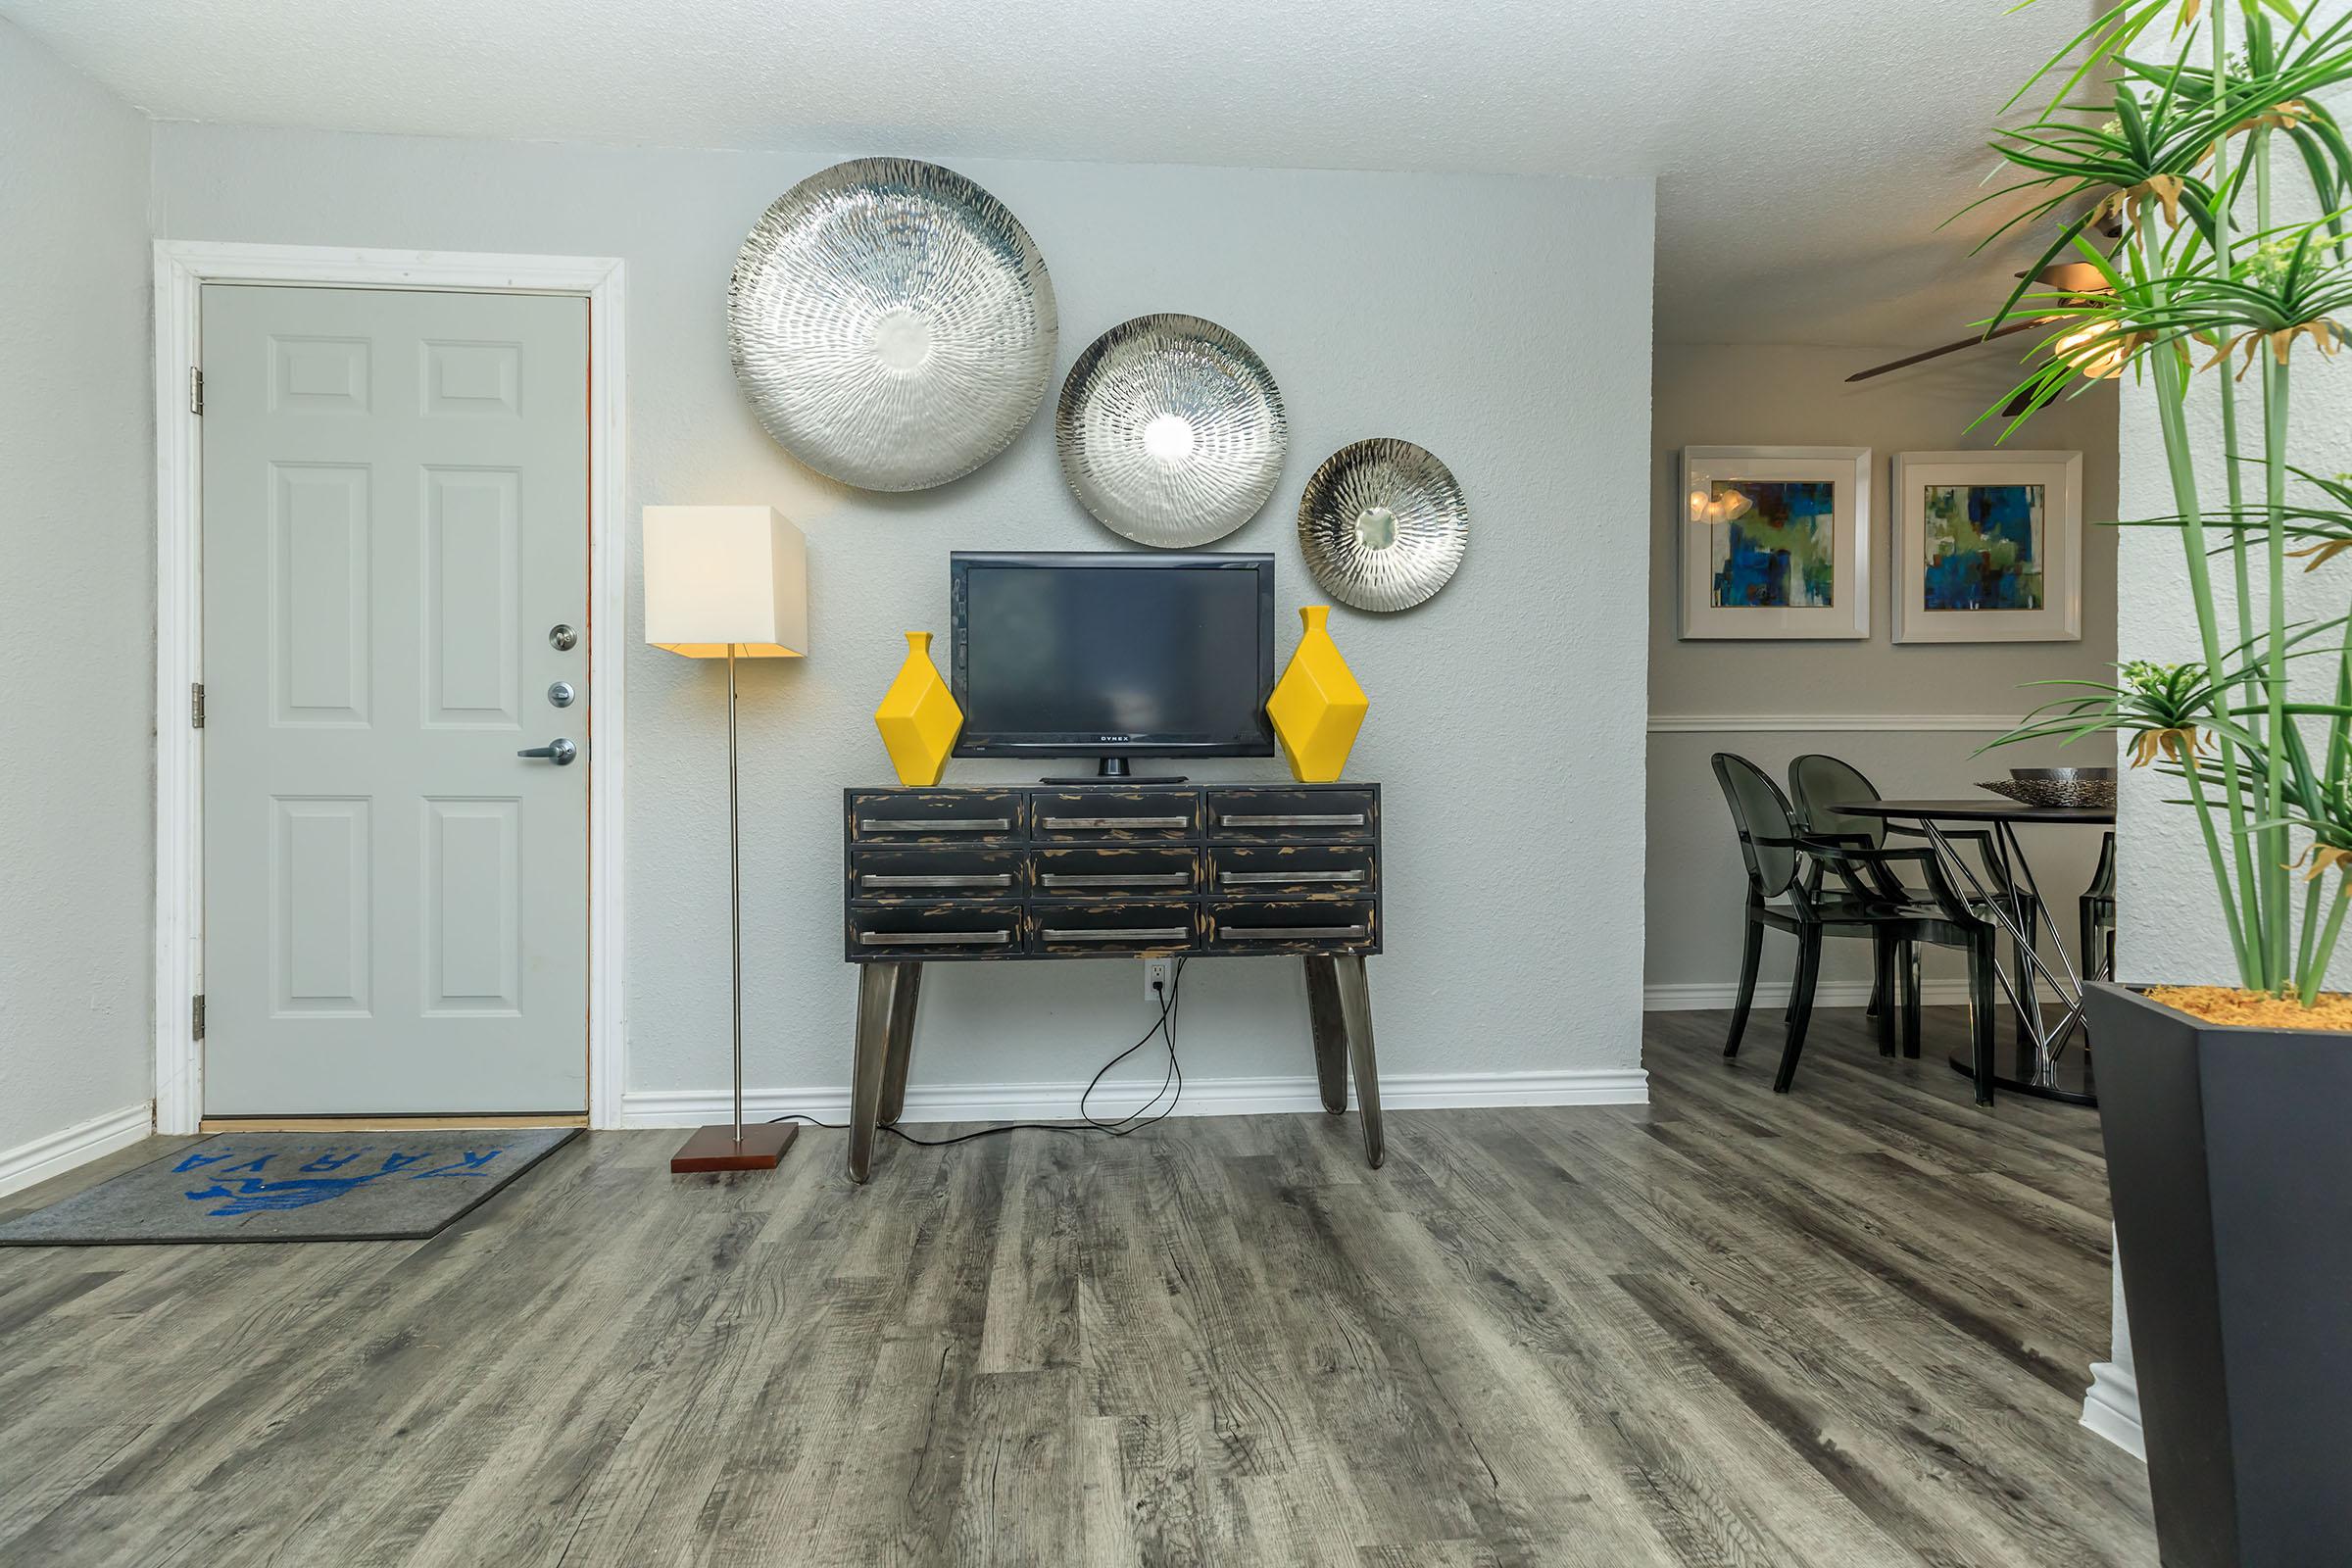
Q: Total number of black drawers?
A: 9